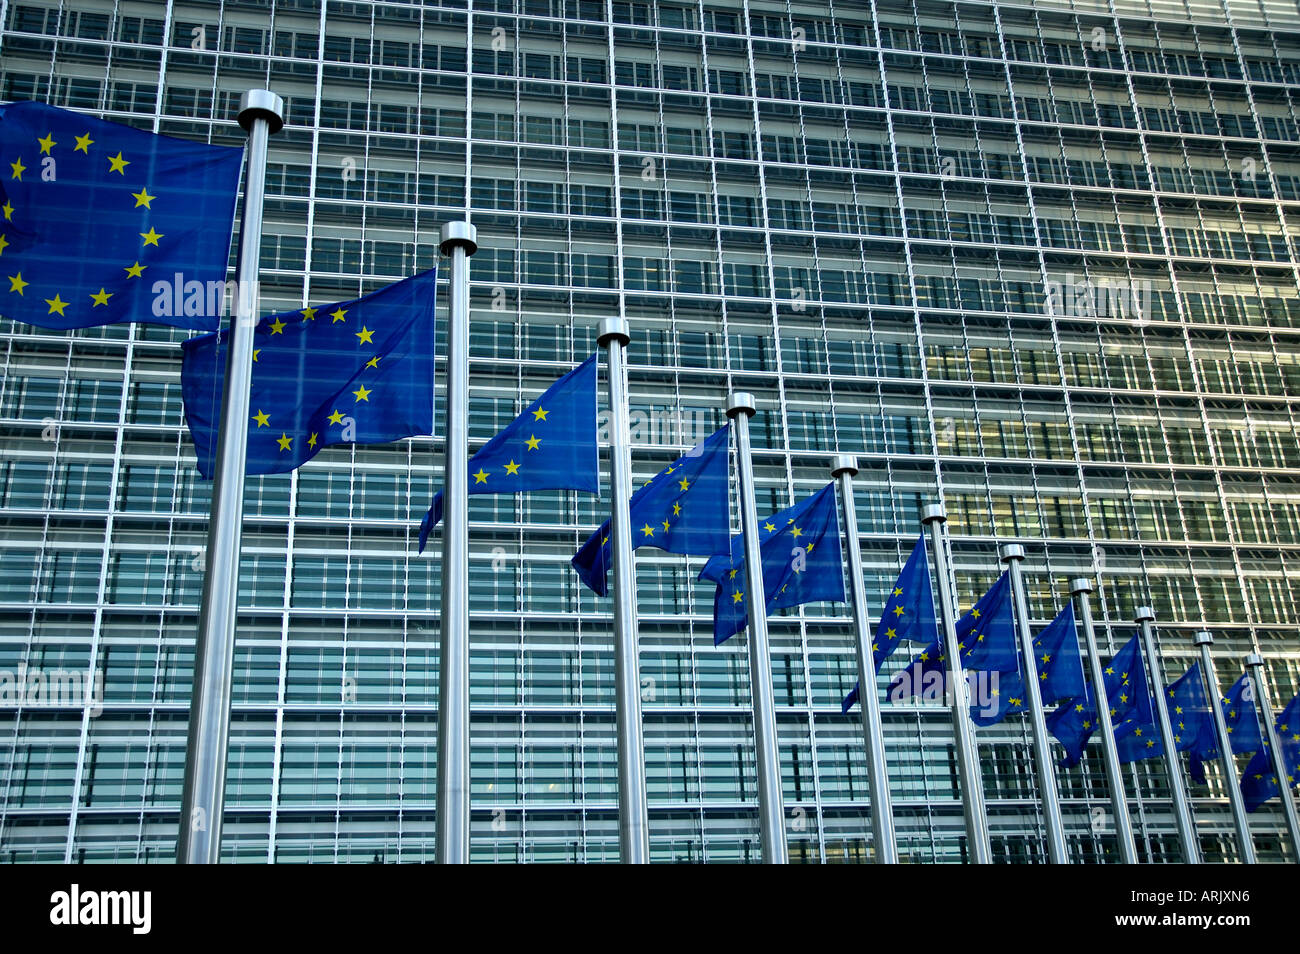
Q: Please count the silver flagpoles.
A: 11